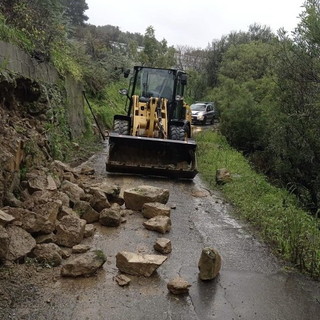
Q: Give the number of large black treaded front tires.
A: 2